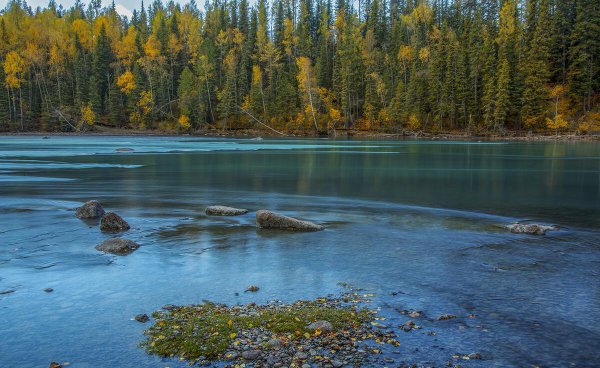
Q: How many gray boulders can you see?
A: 6